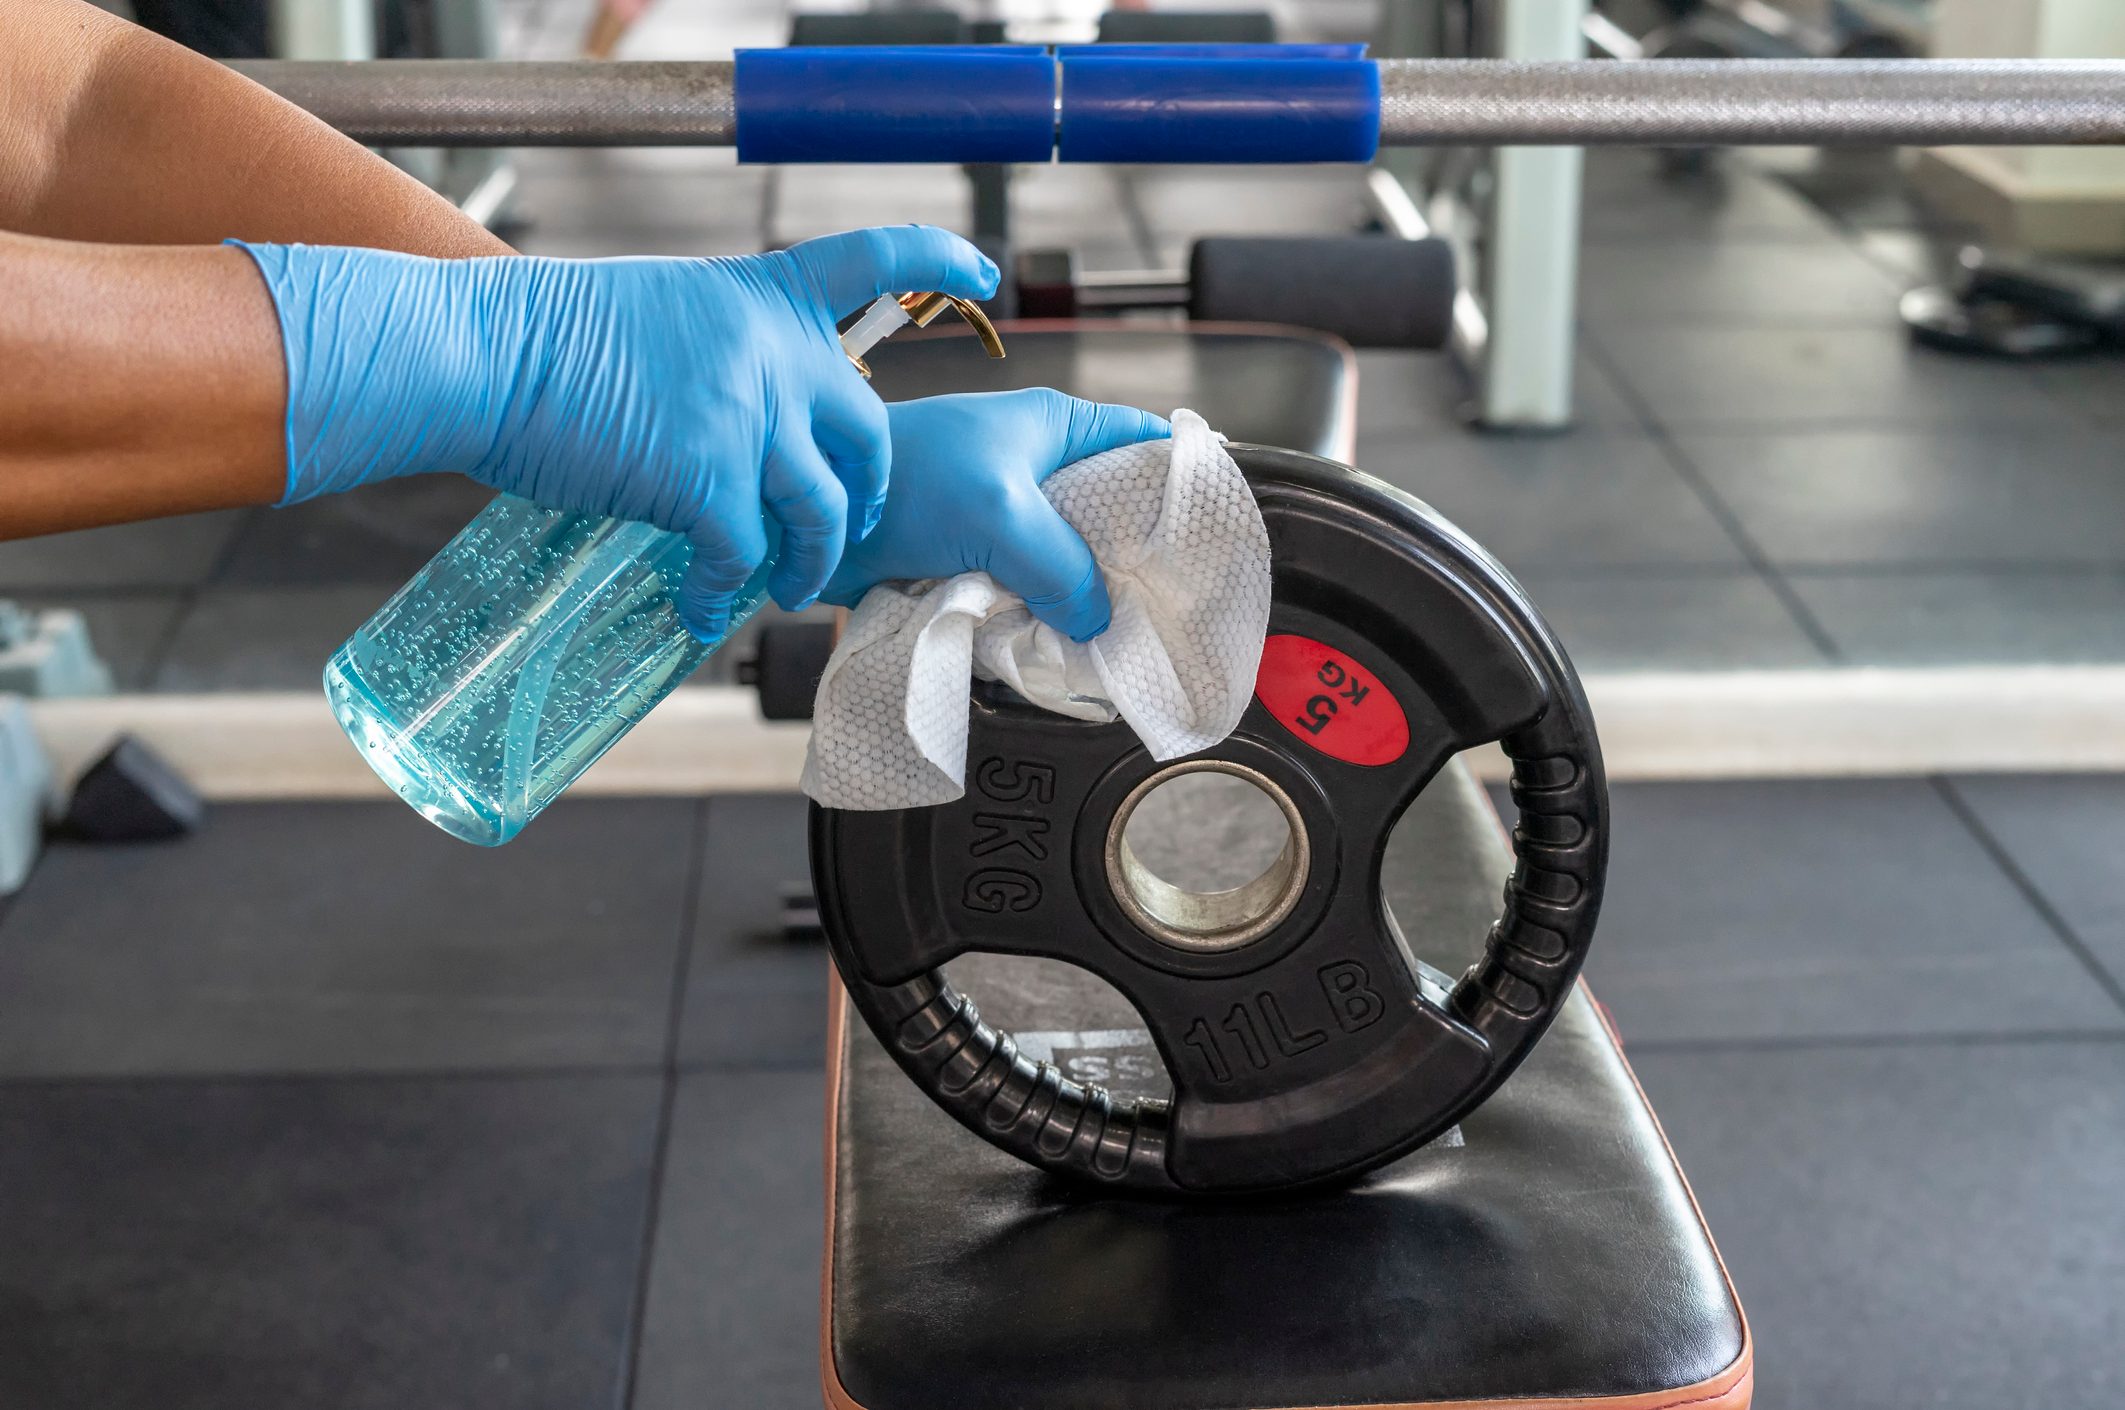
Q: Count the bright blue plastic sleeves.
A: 2